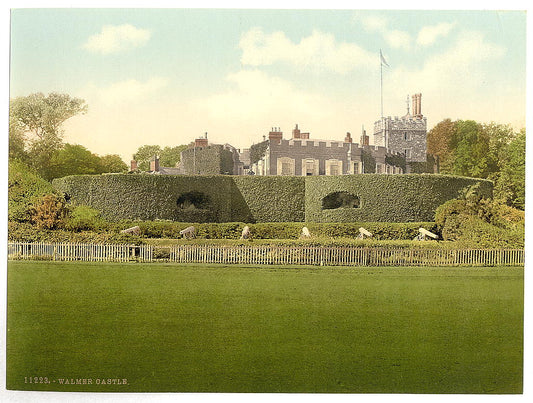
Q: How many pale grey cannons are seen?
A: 6